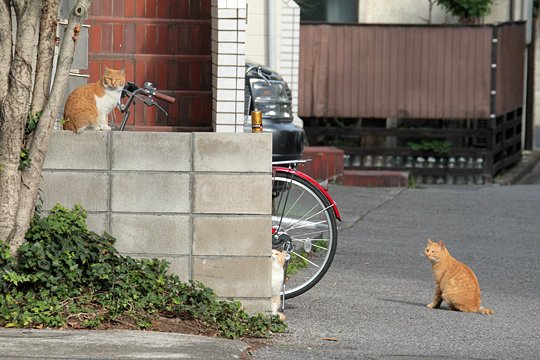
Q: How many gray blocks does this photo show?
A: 12